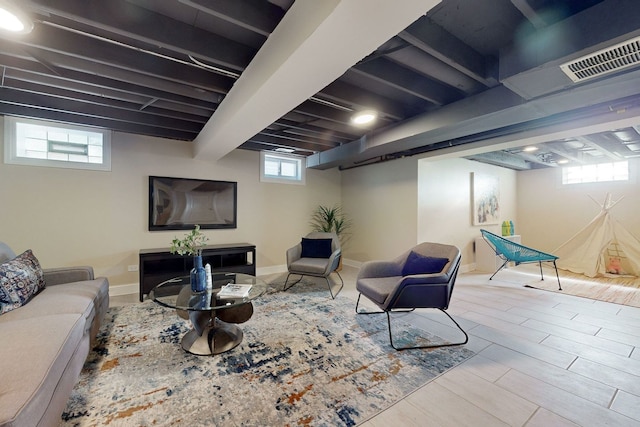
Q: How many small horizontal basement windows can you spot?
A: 3